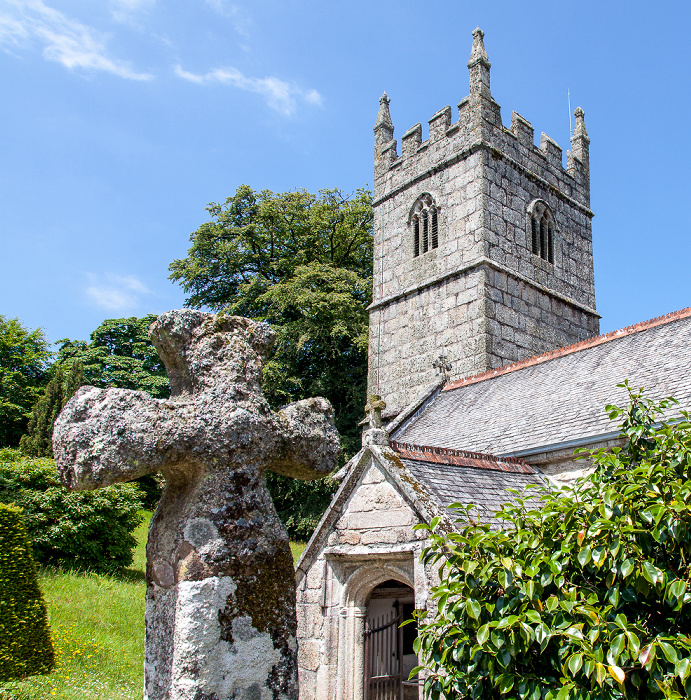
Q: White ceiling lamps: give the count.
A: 0